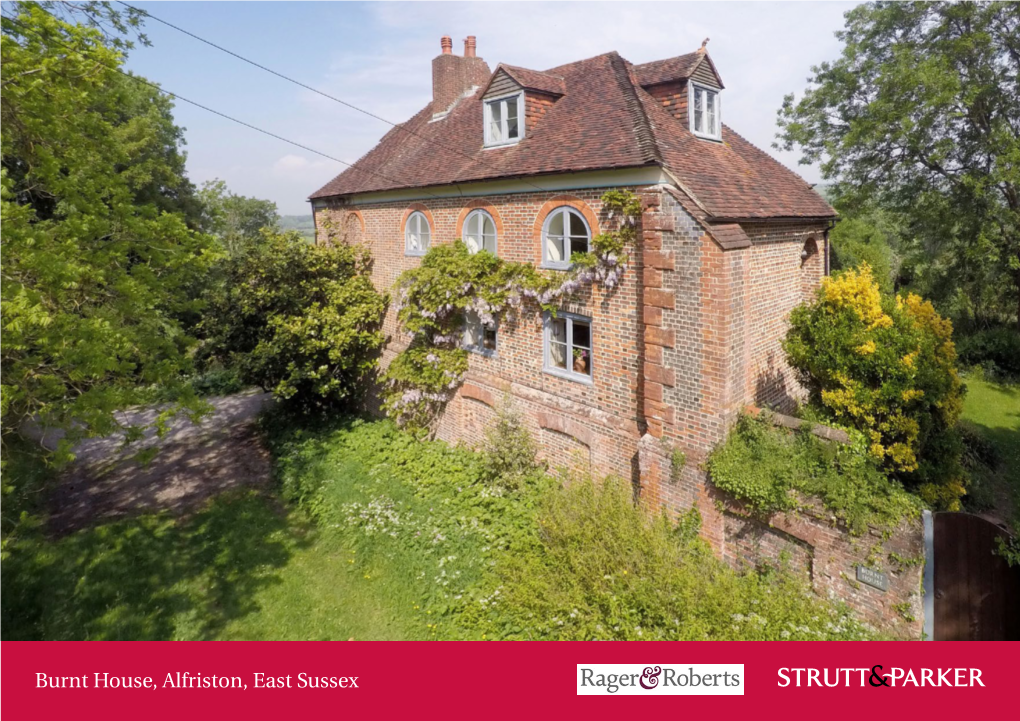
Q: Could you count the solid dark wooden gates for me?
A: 1